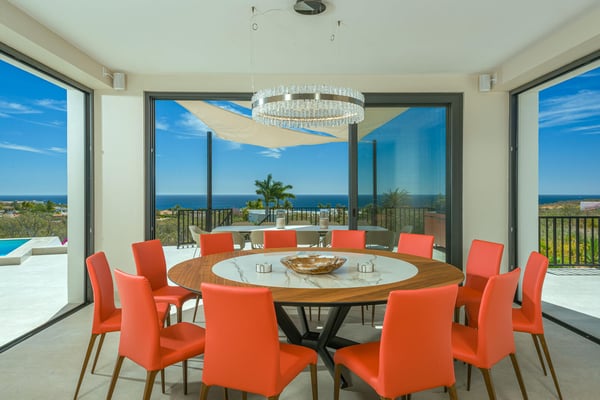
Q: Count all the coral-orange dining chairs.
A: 12